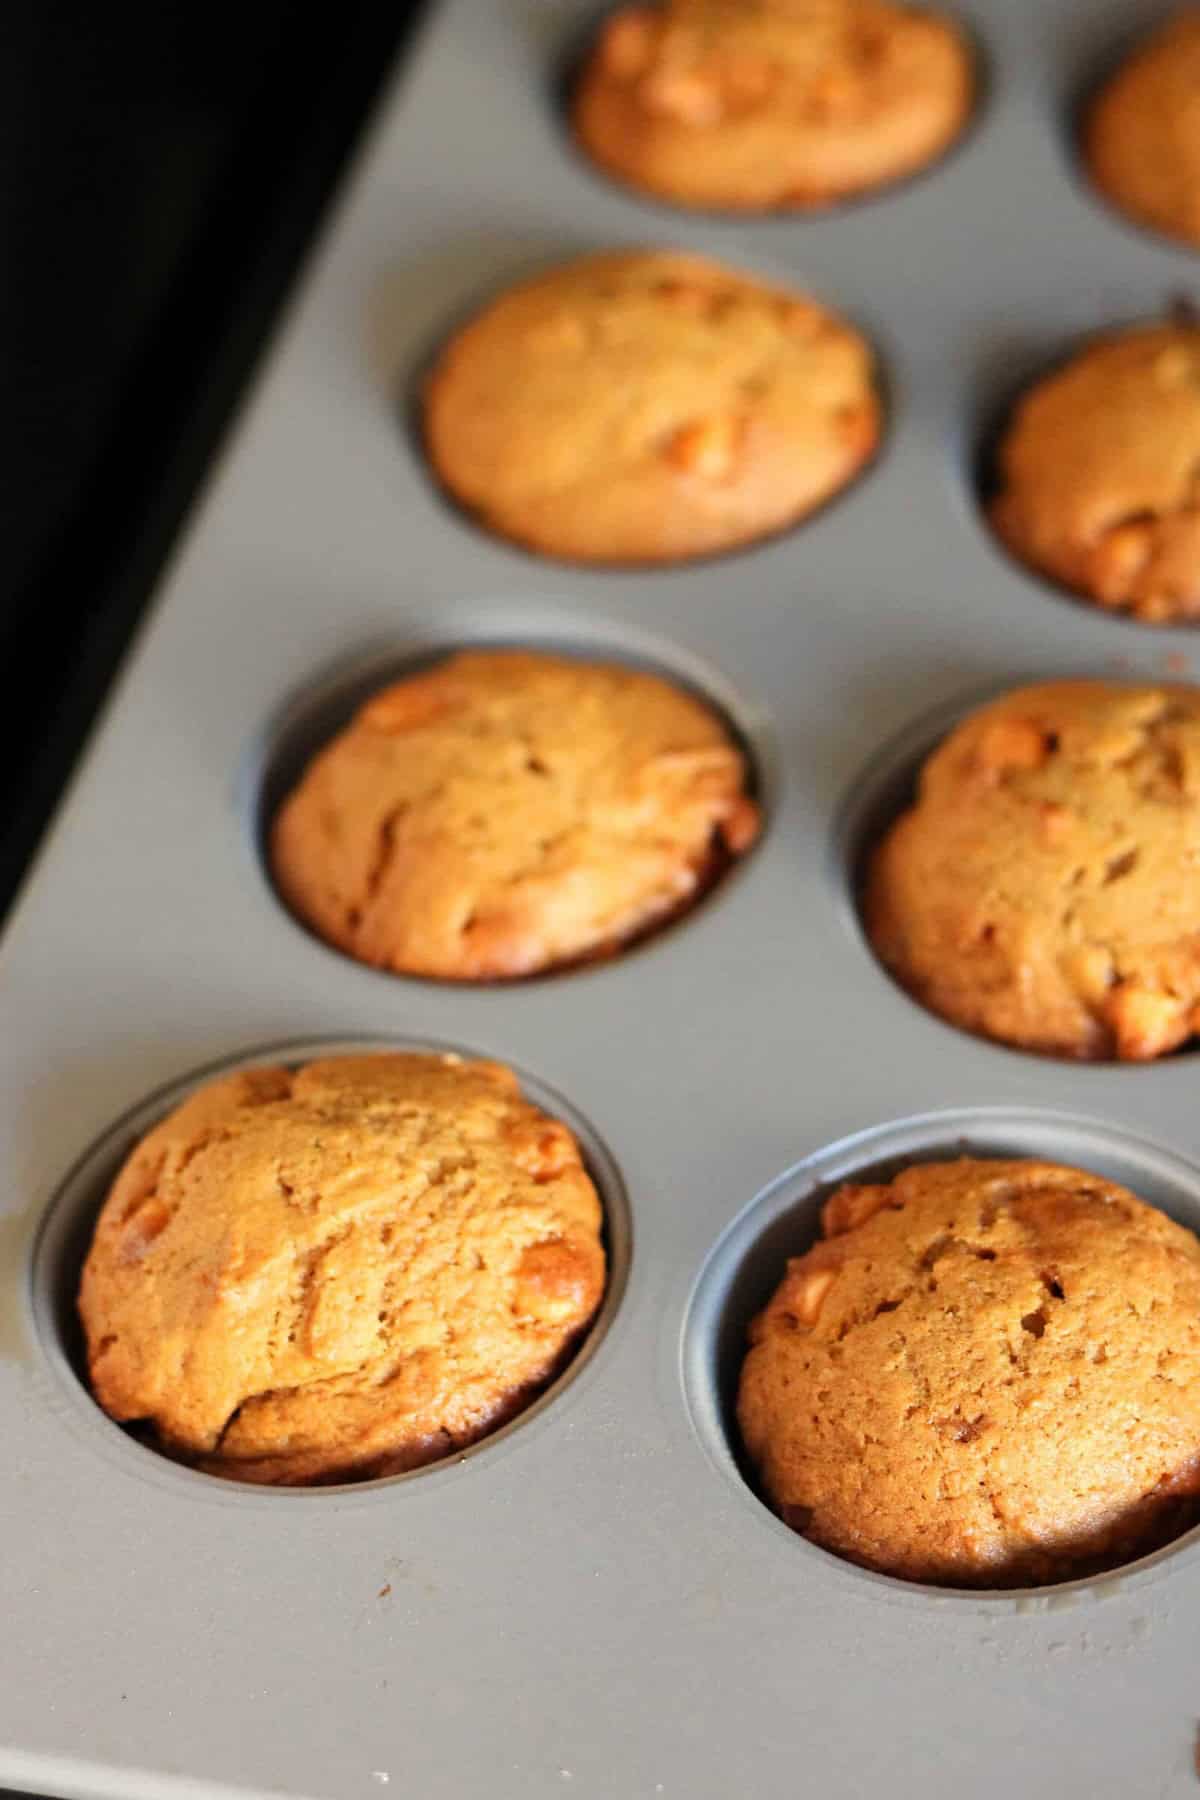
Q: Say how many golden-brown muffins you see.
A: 8